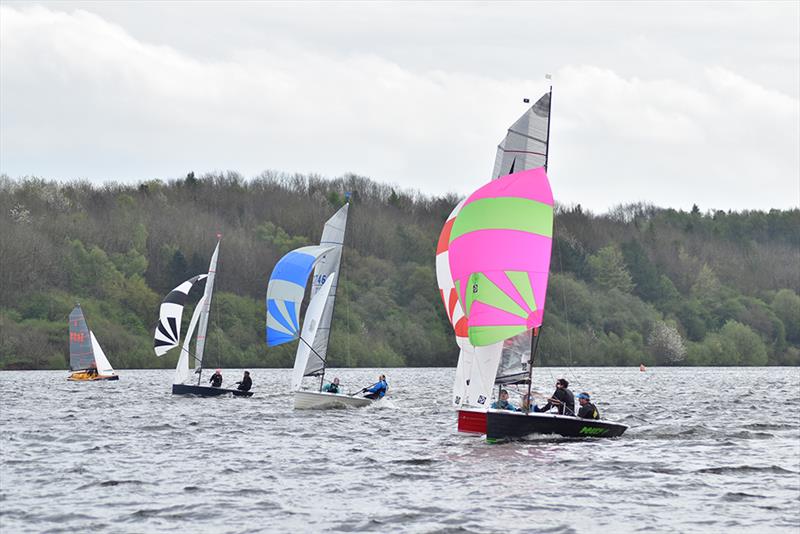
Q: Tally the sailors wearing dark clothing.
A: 4